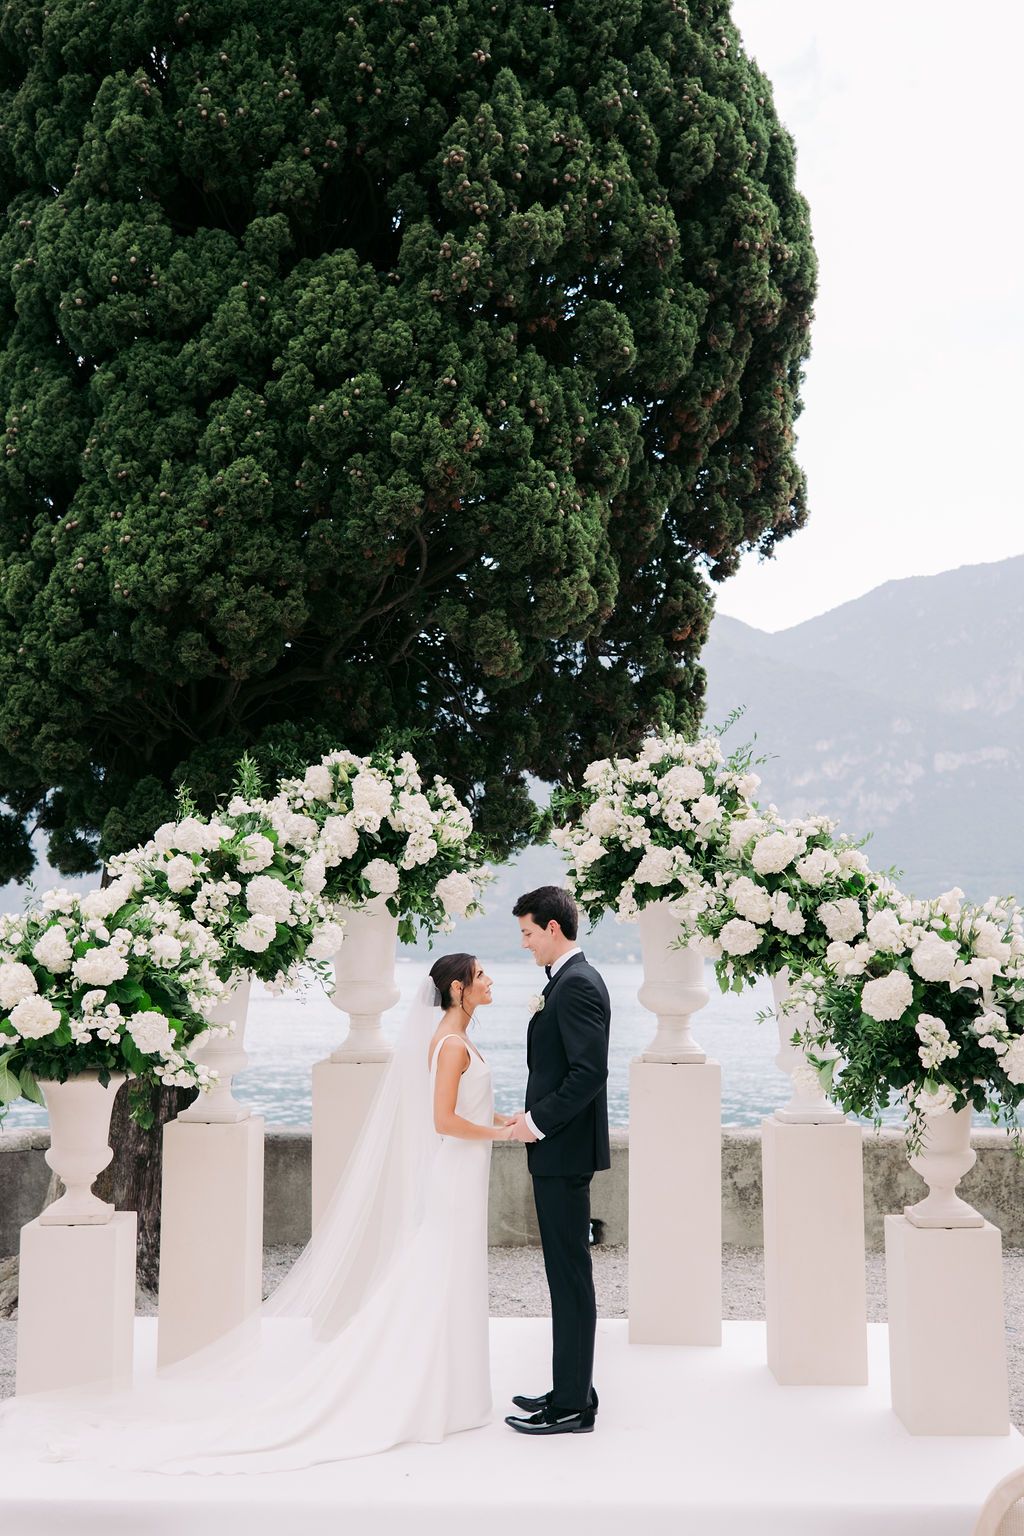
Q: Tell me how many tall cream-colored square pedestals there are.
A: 6